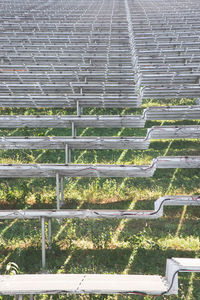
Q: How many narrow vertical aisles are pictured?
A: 1